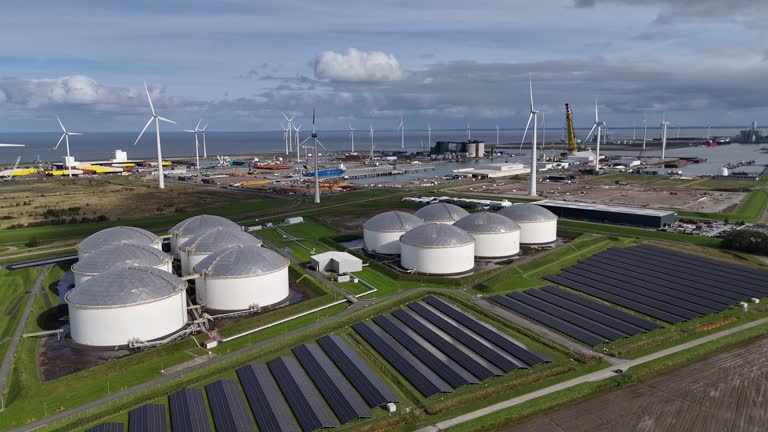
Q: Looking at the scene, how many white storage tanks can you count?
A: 11